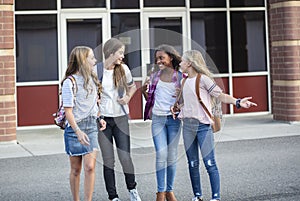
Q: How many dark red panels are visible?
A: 4